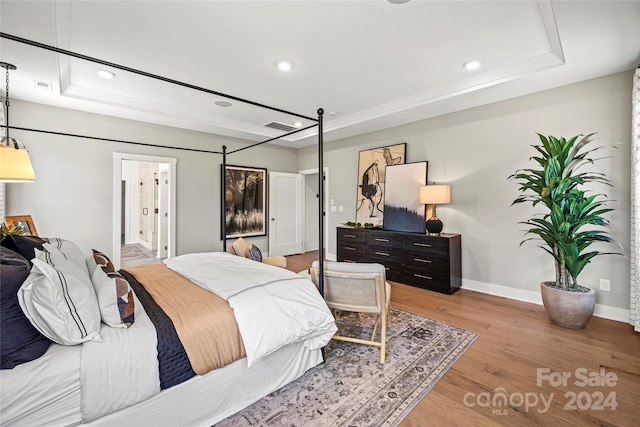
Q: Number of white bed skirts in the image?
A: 1